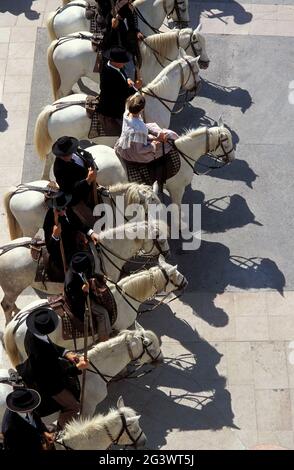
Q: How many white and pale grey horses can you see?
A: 9